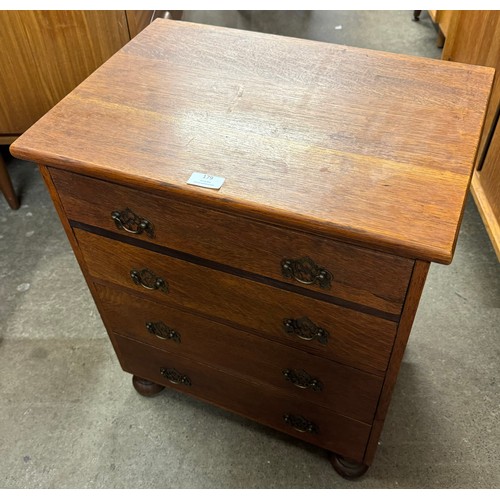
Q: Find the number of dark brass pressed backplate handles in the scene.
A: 8